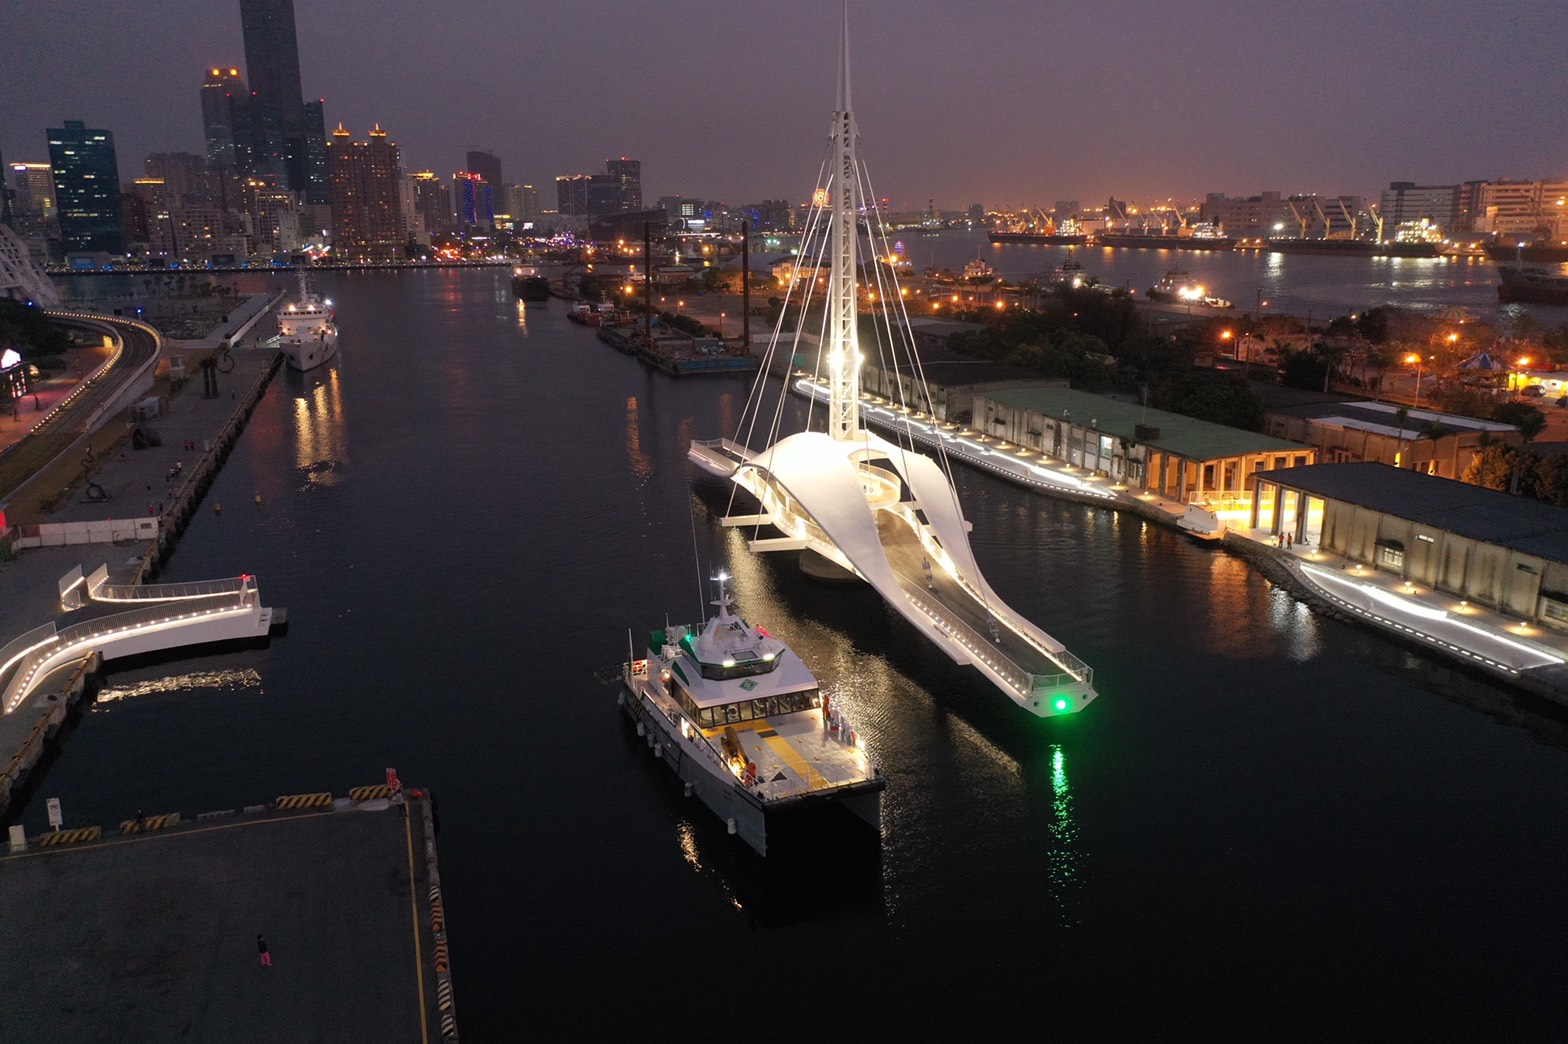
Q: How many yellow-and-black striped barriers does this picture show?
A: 4